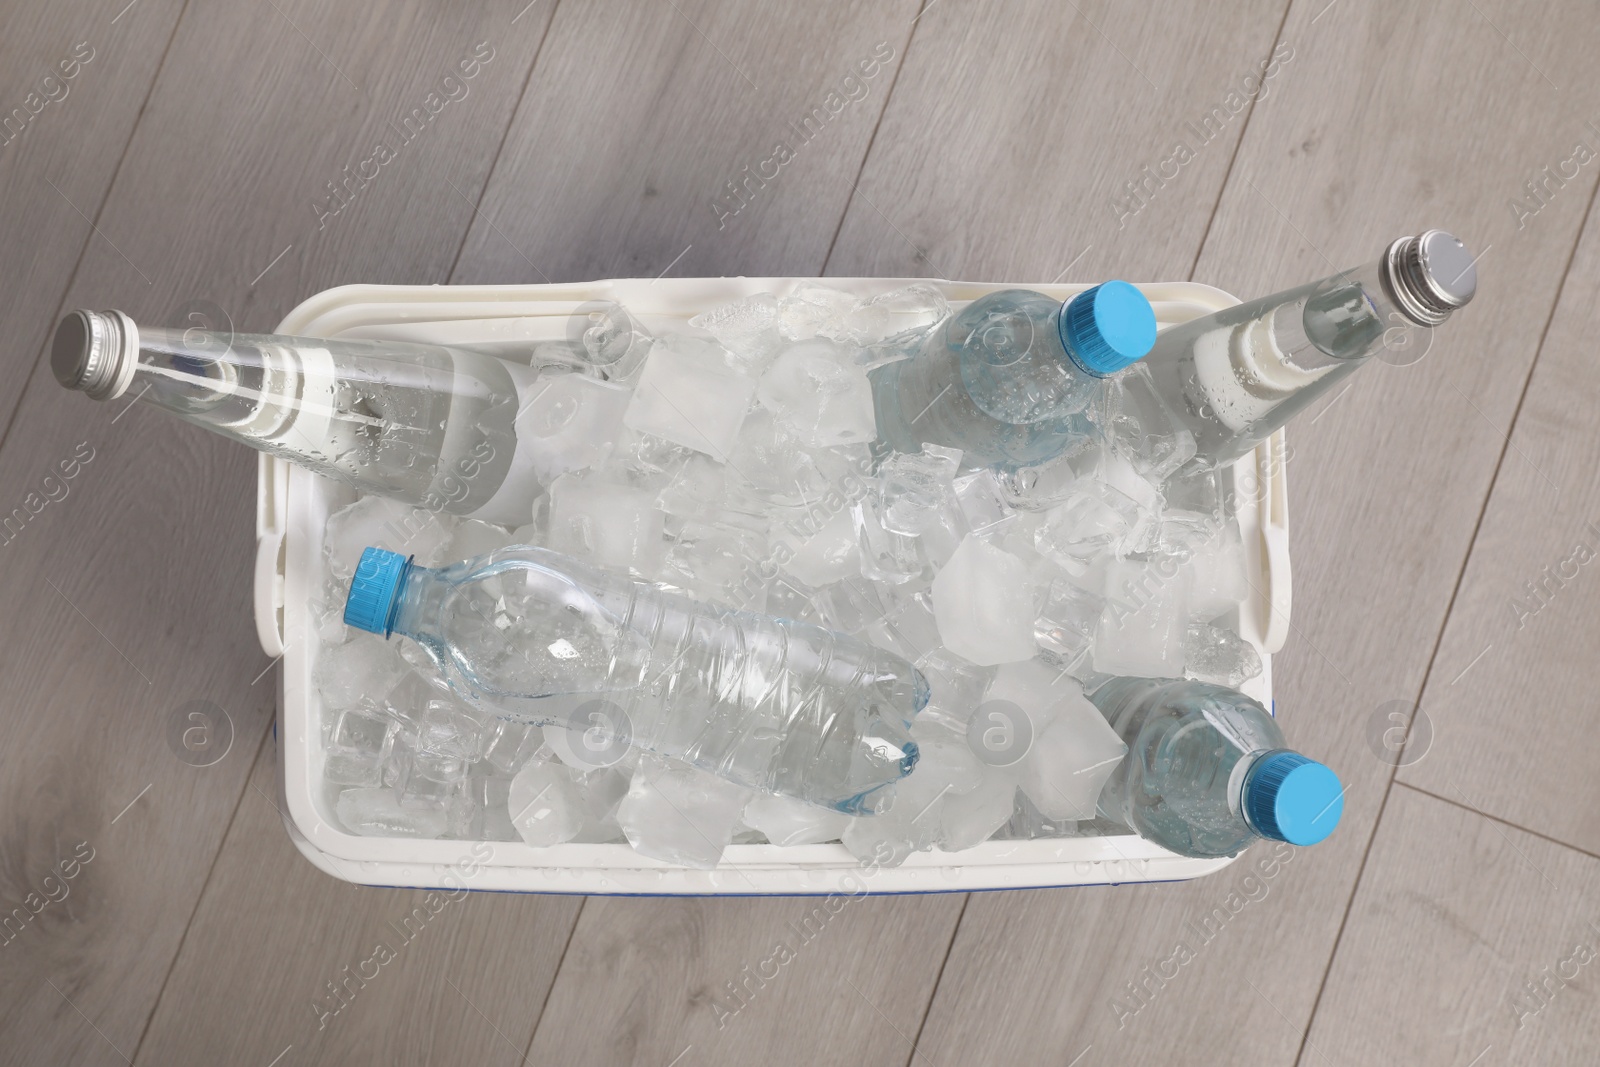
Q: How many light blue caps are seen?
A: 3